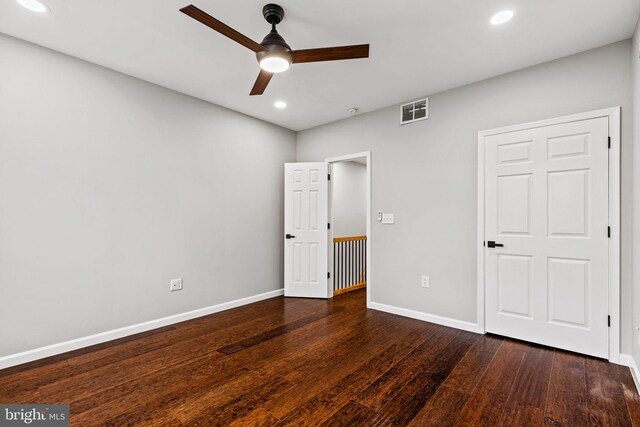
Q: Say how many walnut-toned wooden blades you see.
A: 3